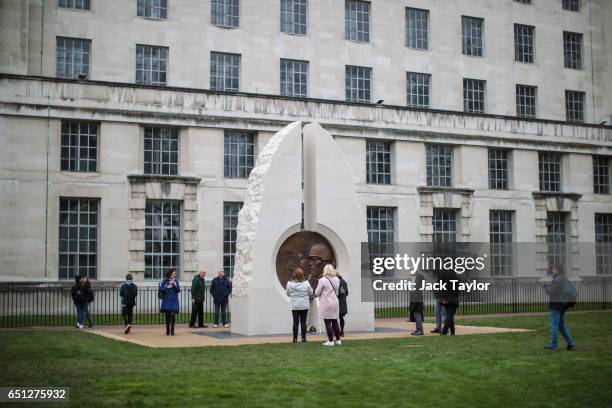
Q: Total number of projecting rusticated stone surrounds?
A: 3